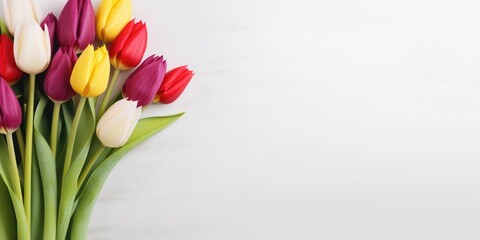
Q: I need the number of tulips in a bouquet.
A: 13